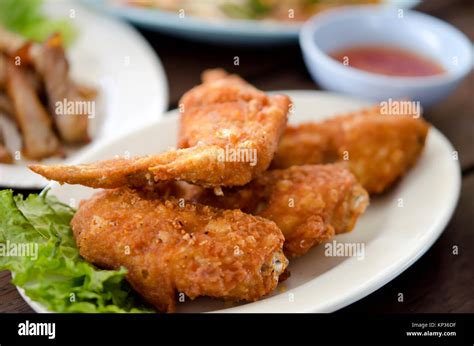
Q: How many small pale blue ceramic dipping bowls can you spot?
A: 1